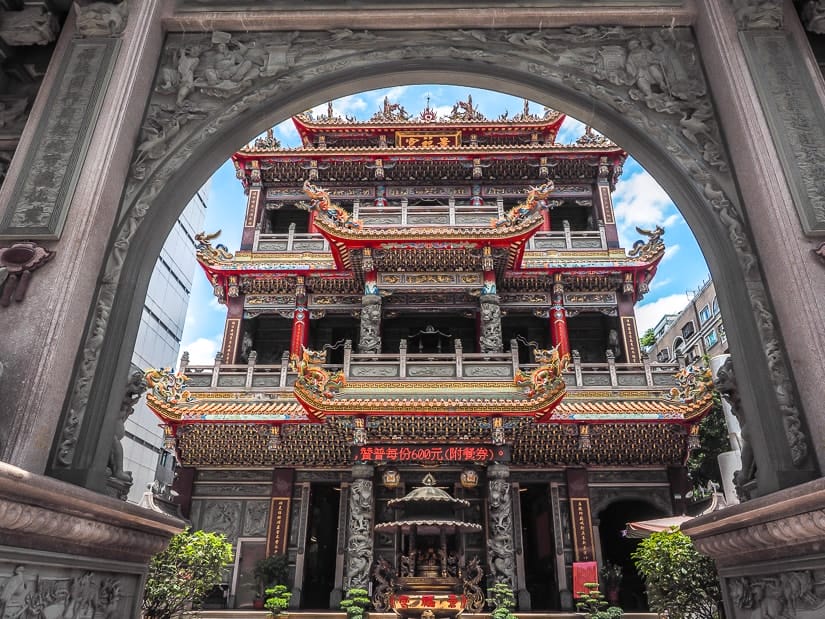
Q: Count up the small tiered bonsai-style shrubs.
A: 4